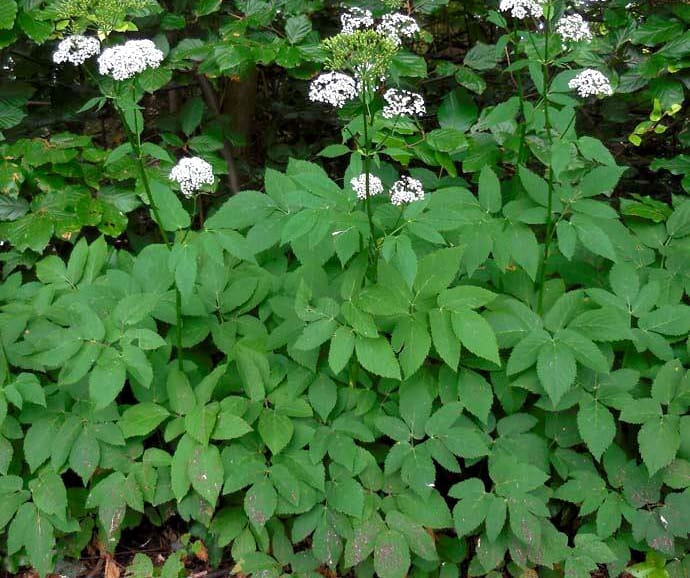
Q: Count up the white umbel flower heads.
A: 12